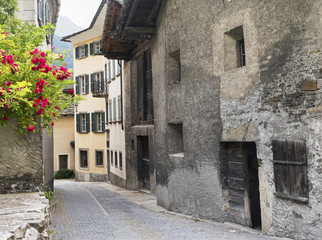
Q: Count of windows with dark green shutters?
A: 6